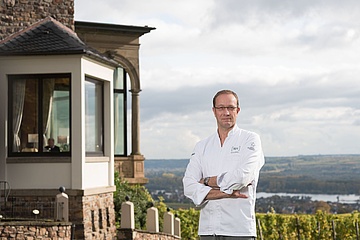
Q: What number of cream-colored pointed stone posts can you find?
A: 5